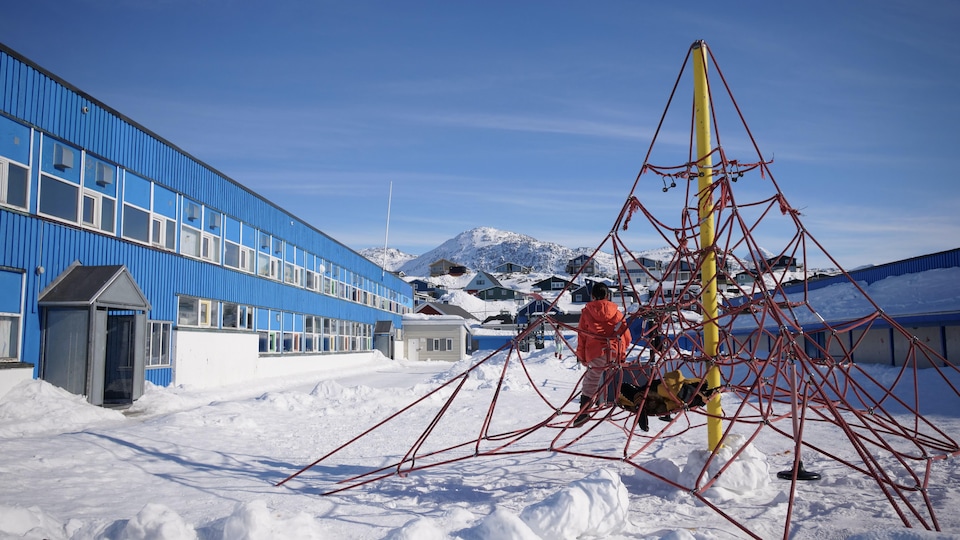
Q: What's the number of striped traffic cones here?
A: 0